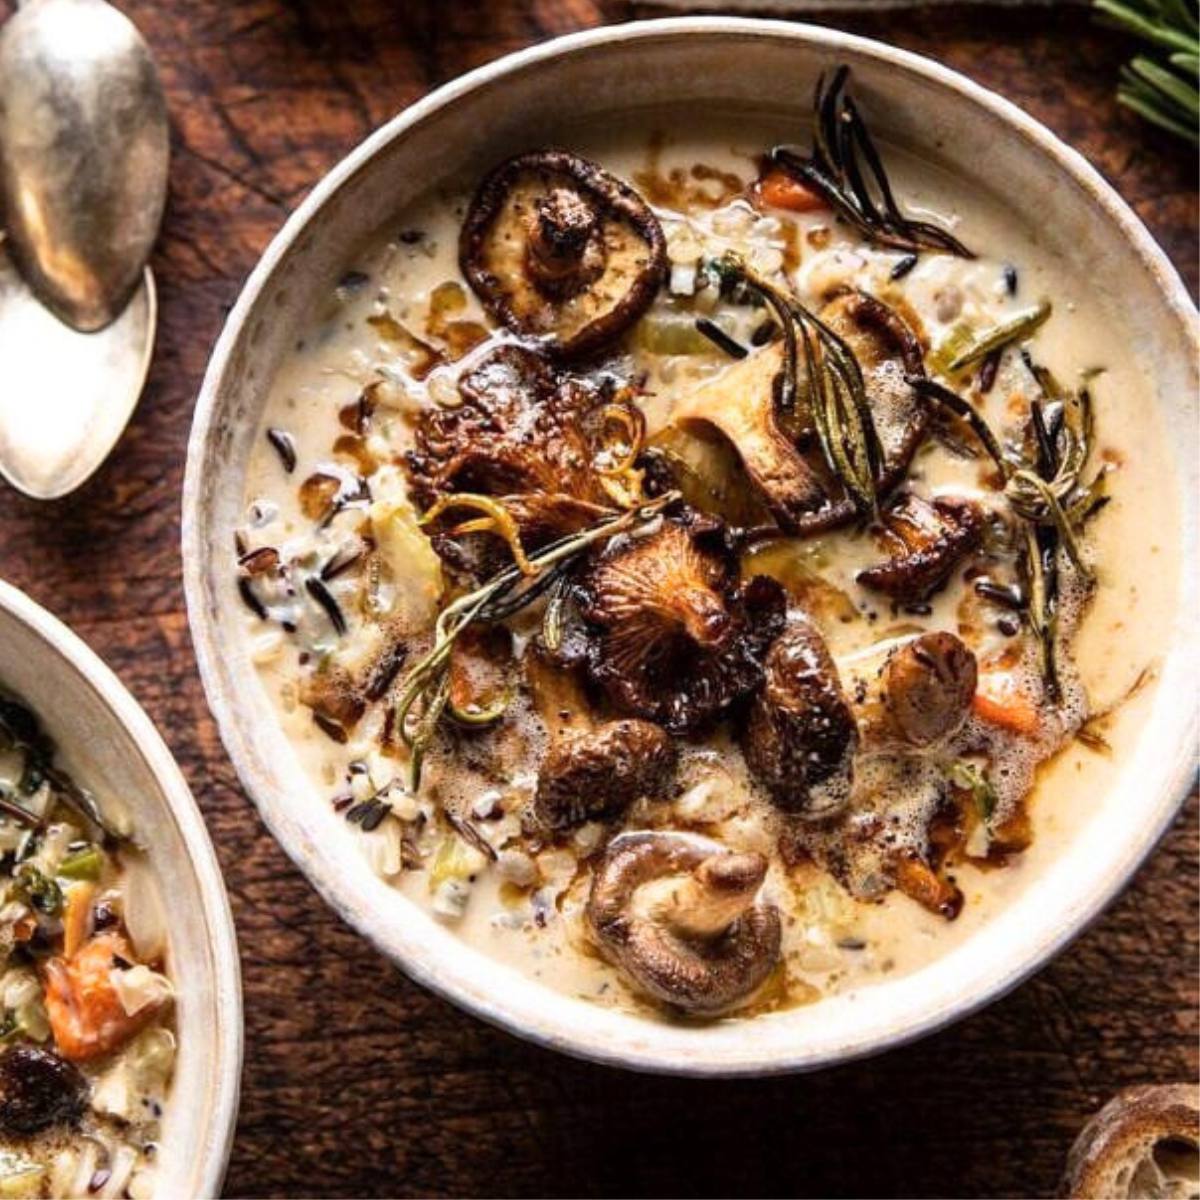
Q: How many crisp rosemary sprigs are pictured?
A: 4